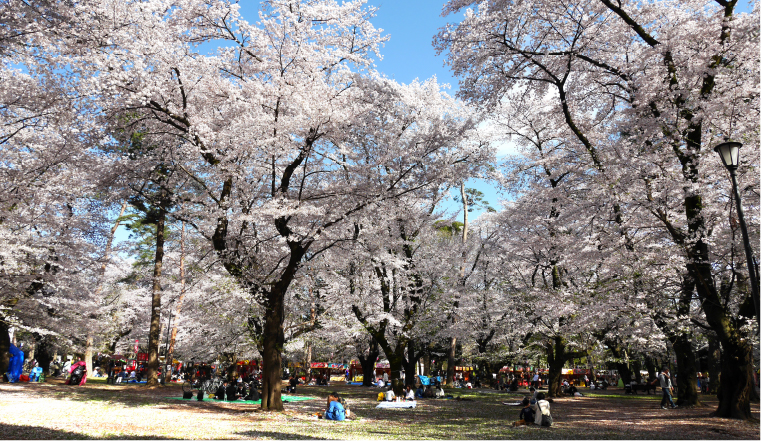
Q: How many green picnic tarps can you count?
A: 1